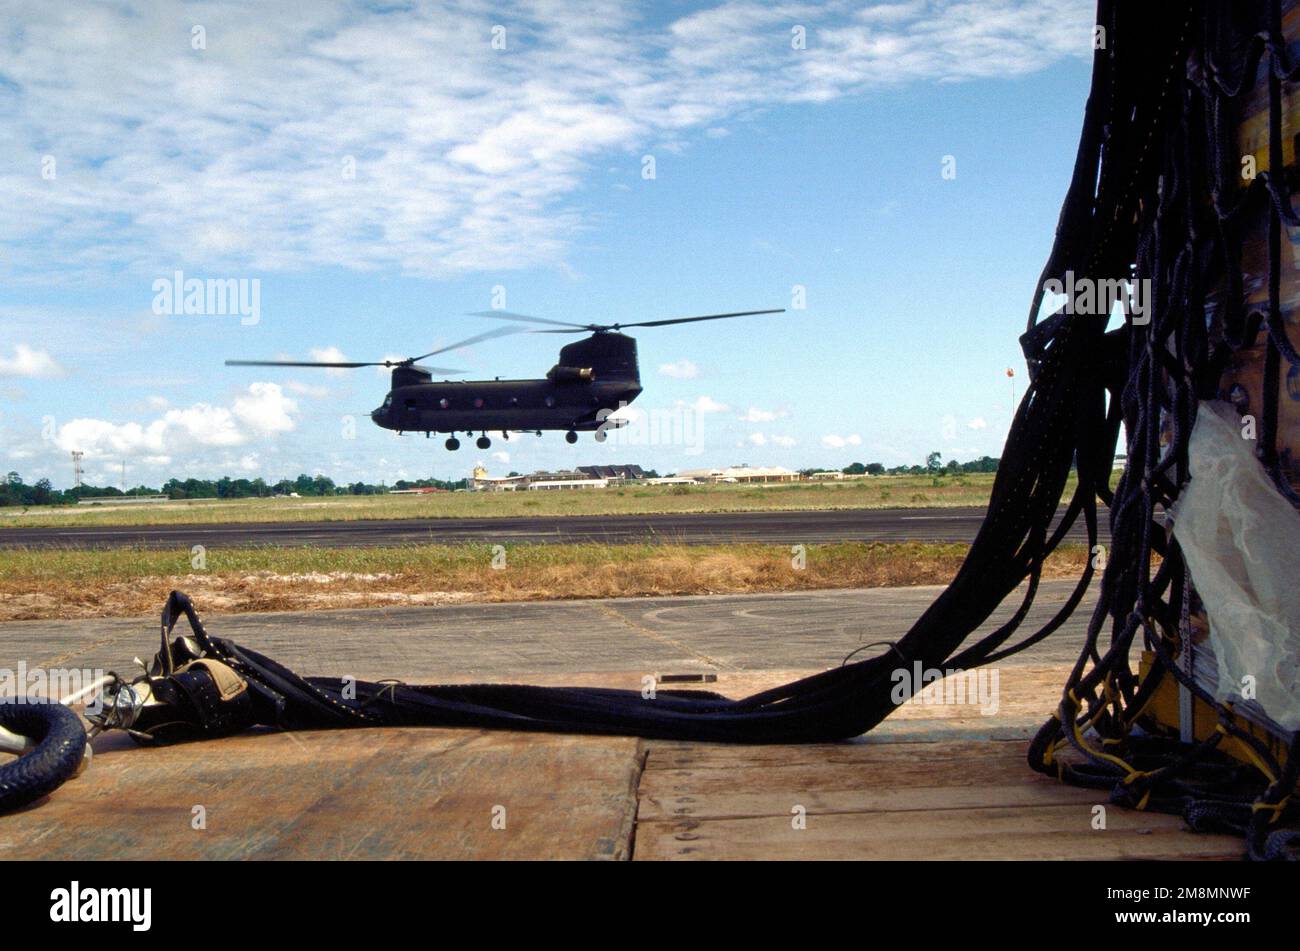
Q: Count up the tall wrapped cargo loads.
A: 1